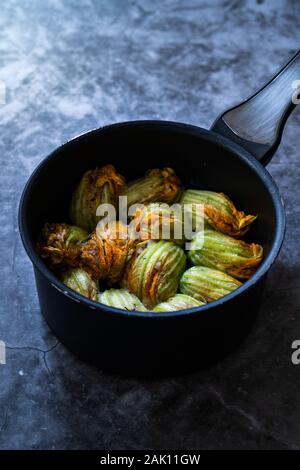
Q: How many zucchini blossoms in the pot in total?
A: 12